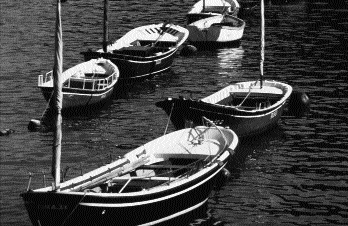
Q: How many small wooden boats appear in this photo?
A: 6